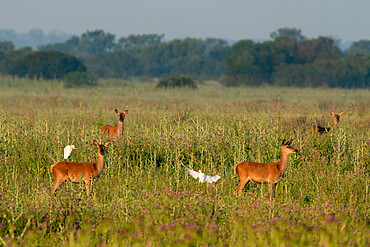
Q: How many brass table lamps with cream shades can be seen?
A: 0